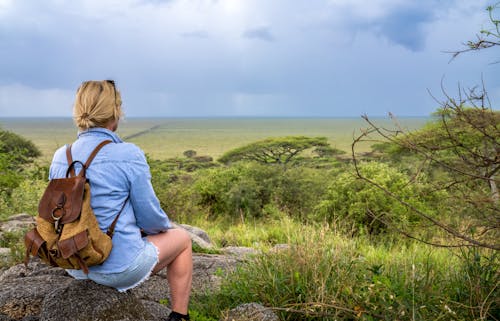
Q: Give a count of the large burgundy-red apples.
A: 0